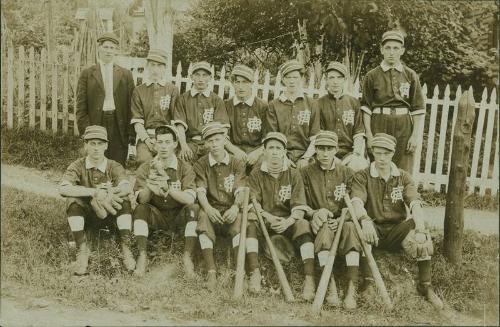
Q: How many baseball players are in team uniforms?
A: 12